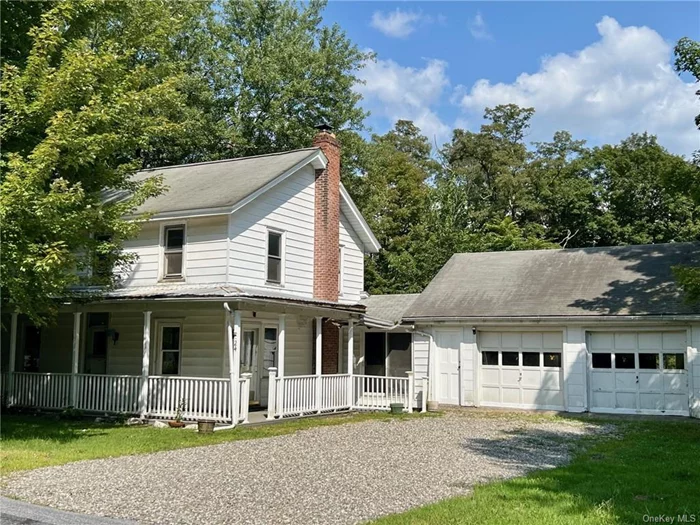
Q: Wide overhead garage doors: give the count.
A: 2